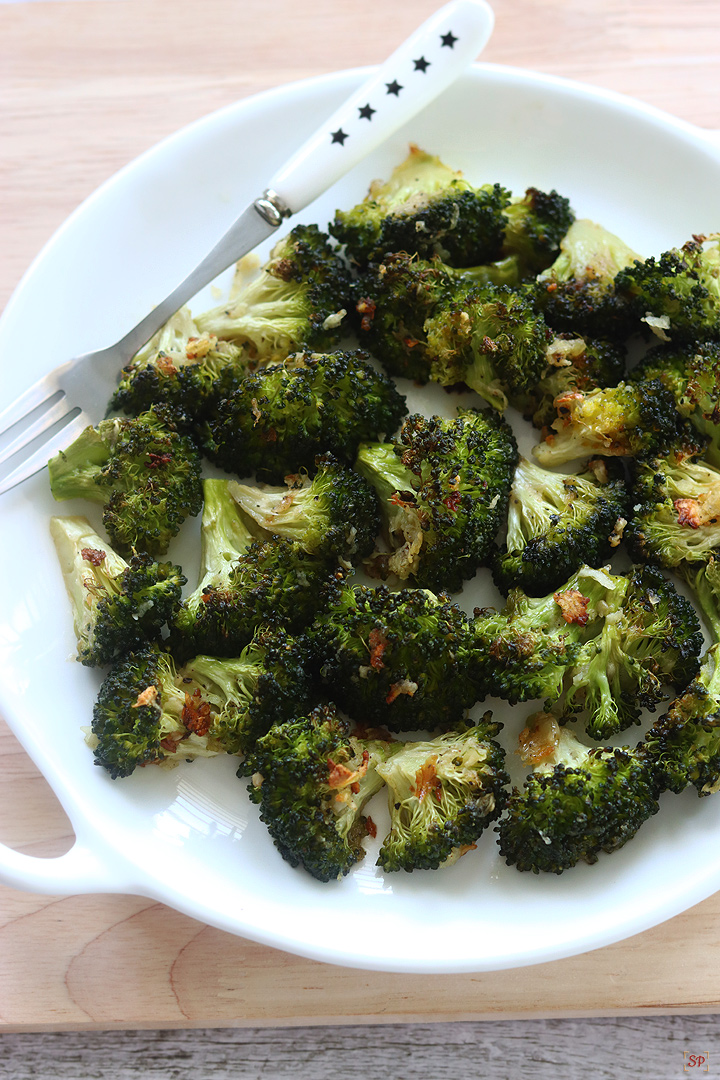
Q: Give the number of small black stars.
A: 5